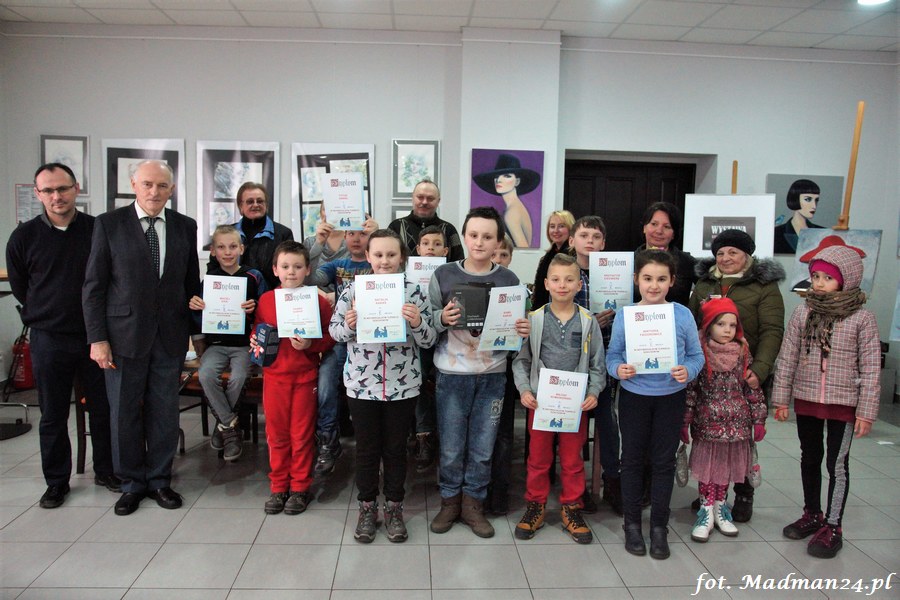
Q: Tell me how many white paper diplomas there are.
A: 9